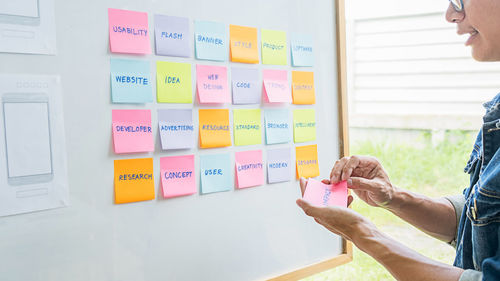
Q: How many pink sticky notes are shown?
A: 7